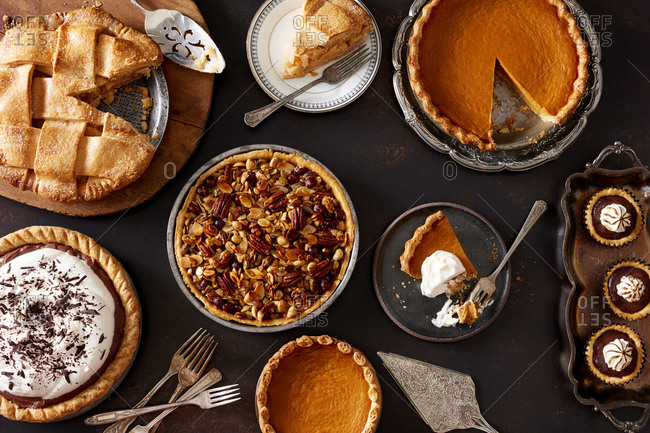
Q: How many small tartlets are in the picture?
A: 3